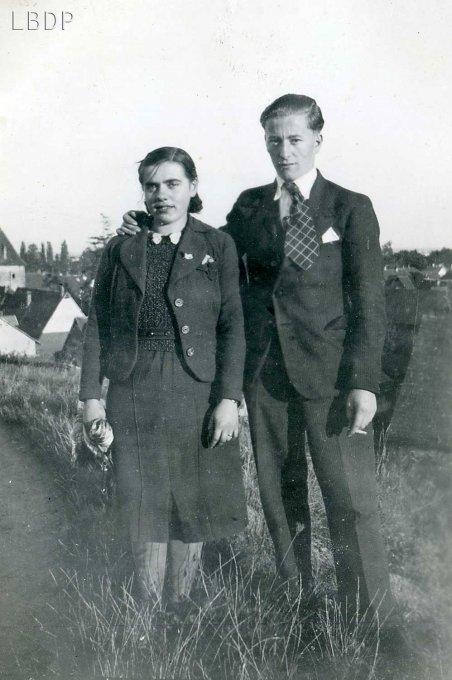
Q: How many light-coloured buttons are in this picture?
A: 3